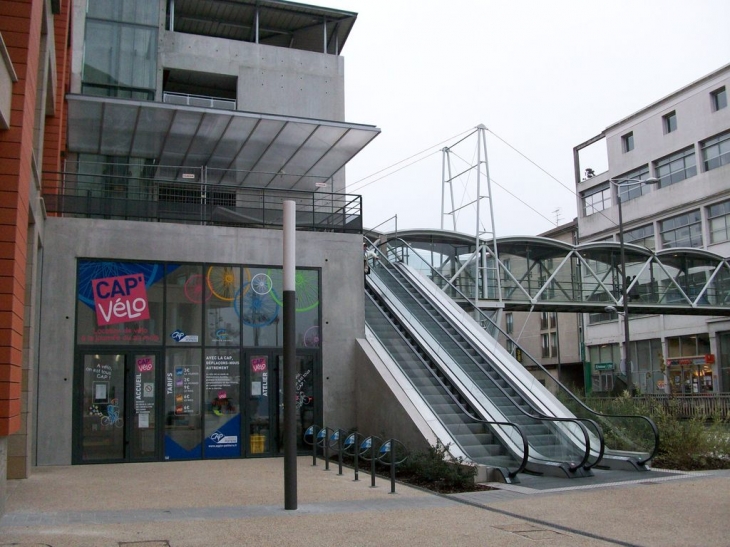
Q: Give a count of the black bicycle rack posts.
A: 6